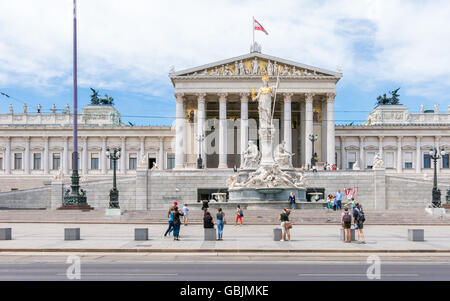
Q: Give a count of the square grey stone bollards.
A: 7